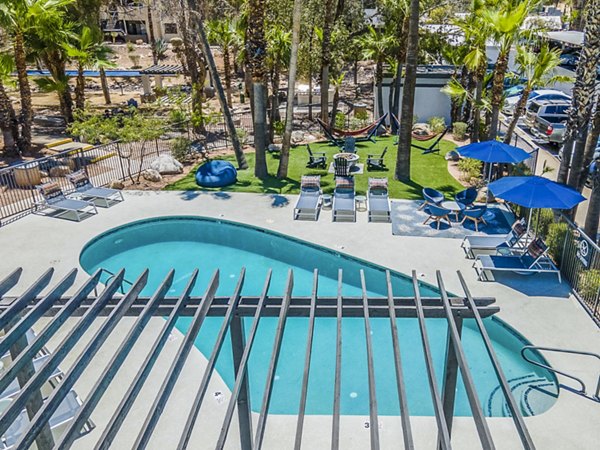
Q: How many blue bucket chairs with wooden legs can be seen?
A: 4